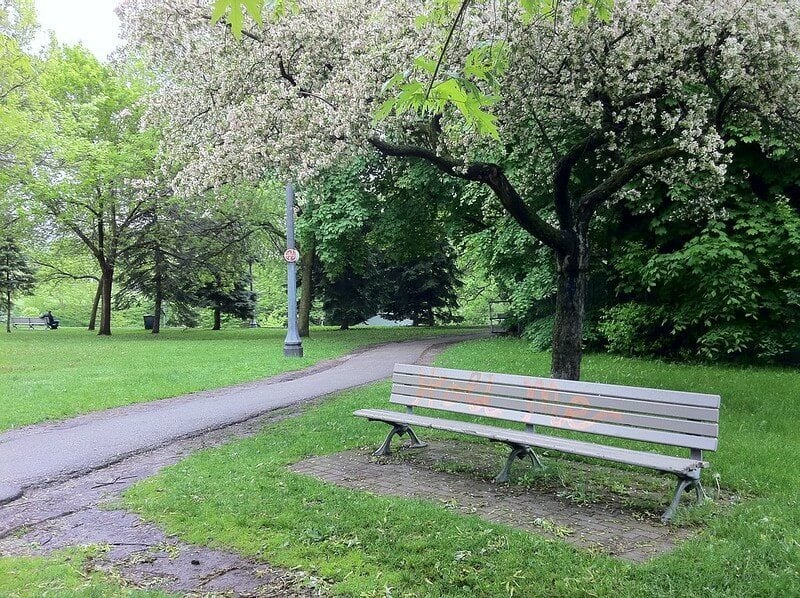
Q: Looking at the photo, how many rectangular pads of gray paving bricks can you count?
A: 1